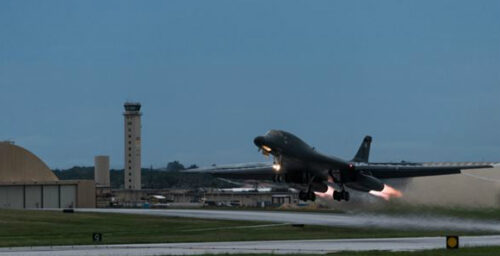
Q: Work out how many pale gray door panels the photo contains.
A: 4